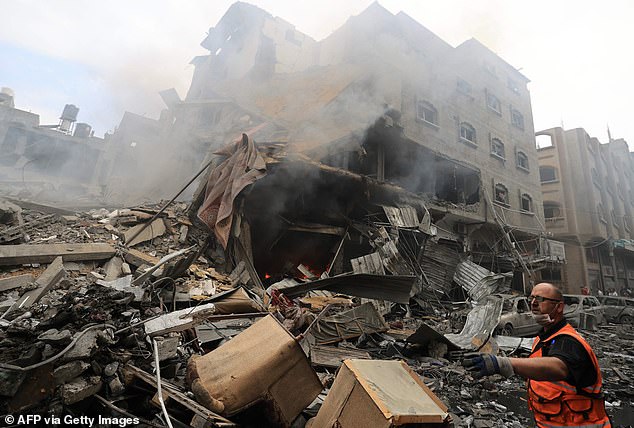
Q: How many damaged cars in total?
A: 3